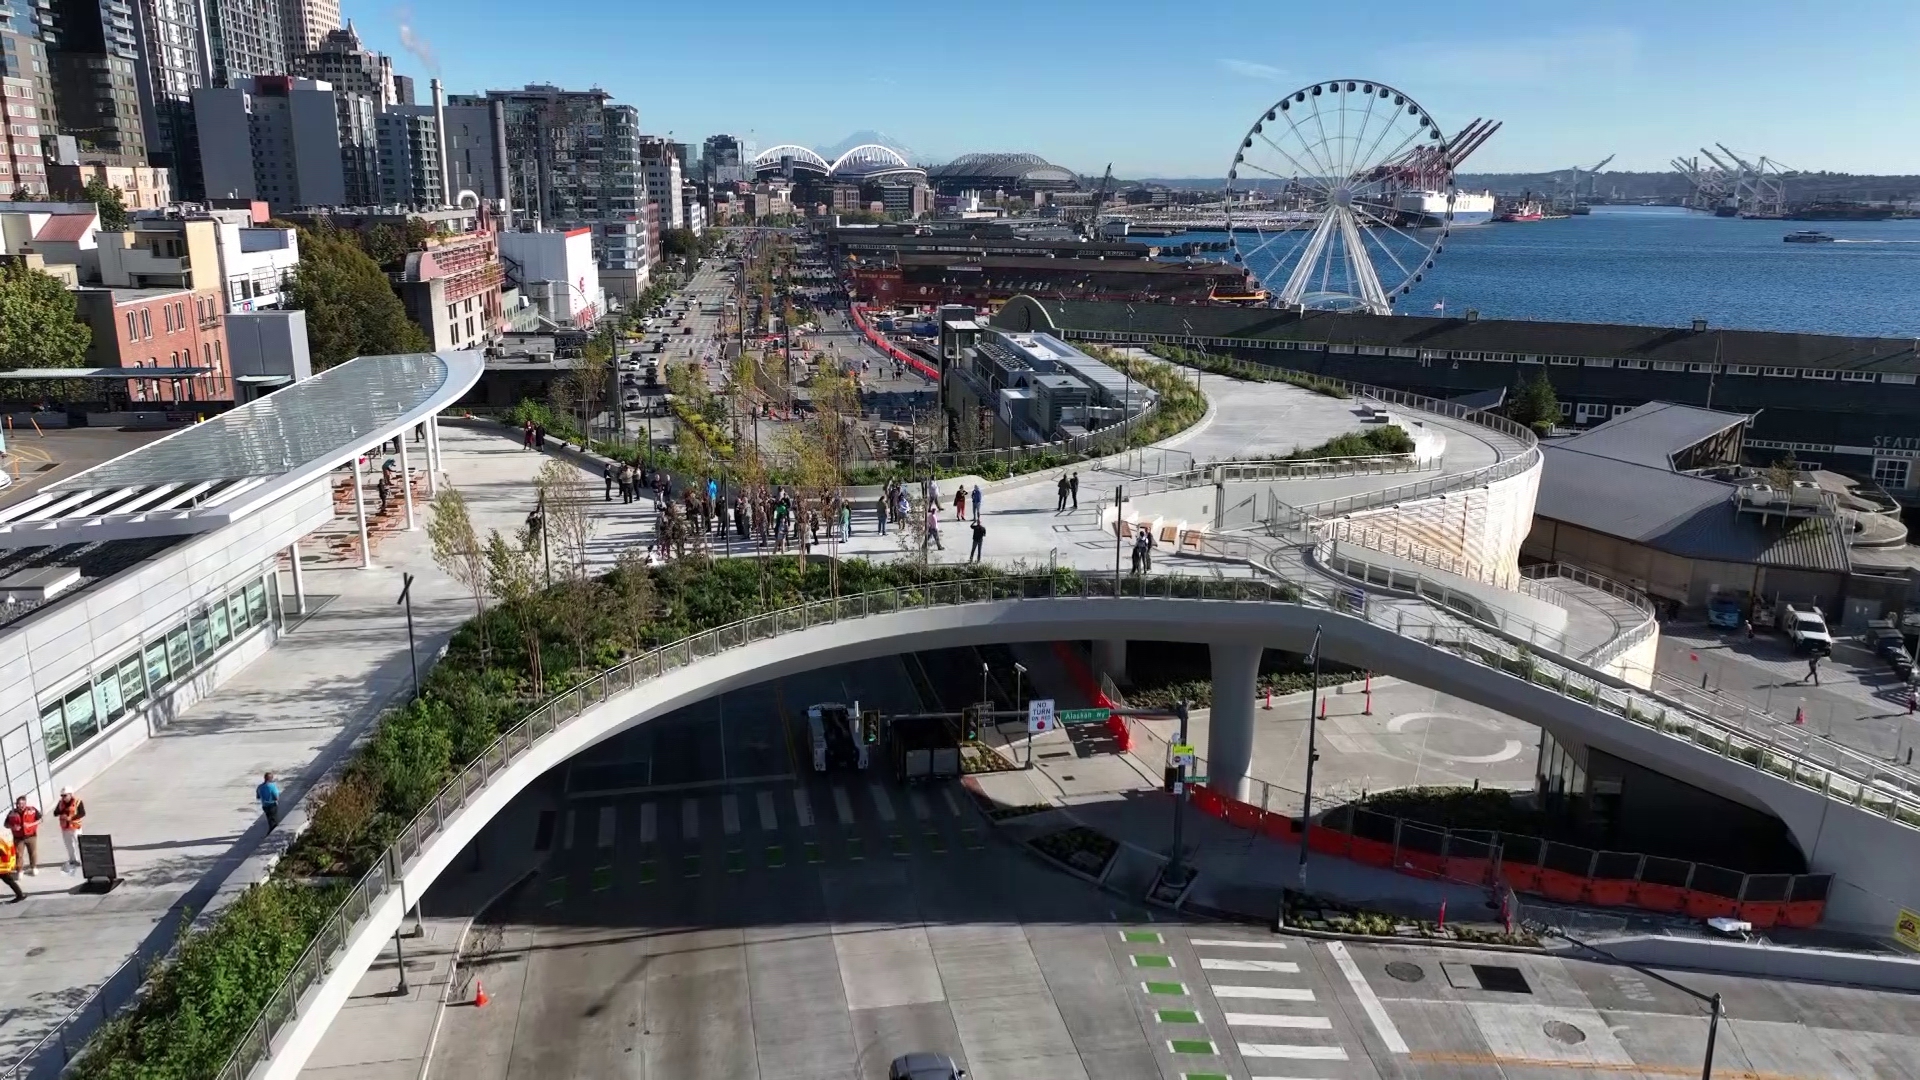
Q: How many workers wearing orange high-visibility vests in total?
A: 3